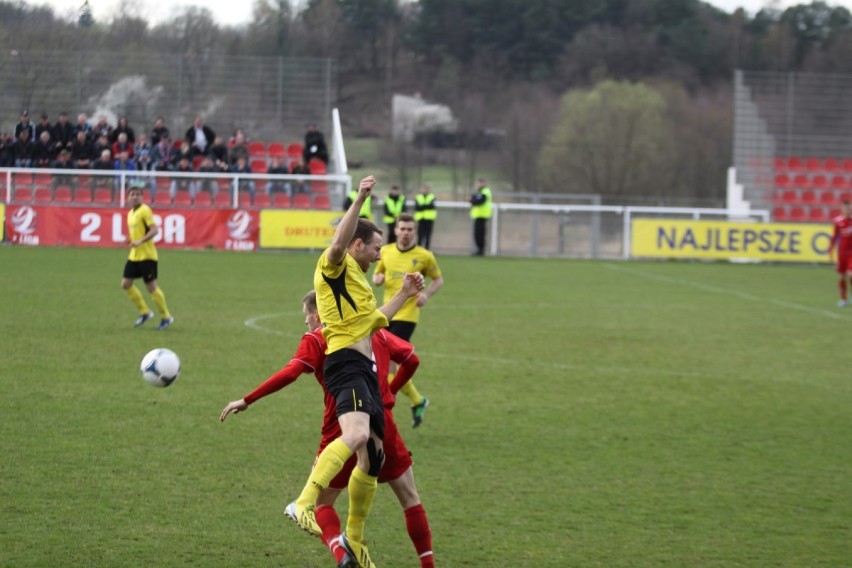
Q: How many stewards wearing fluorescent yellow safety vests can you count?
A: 4